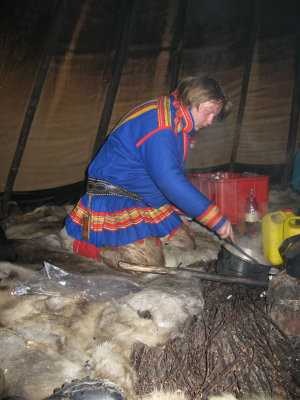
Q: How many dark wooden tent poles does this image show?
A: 5